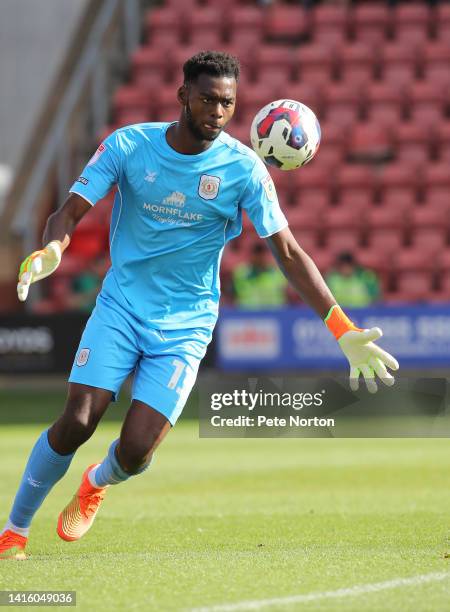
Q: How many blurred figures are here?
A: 2